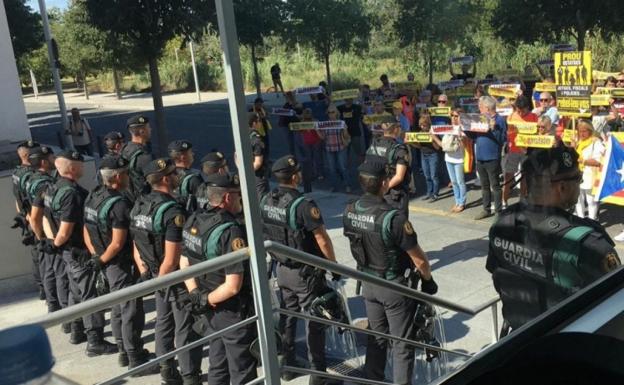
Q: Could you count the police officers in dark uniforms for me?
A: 15